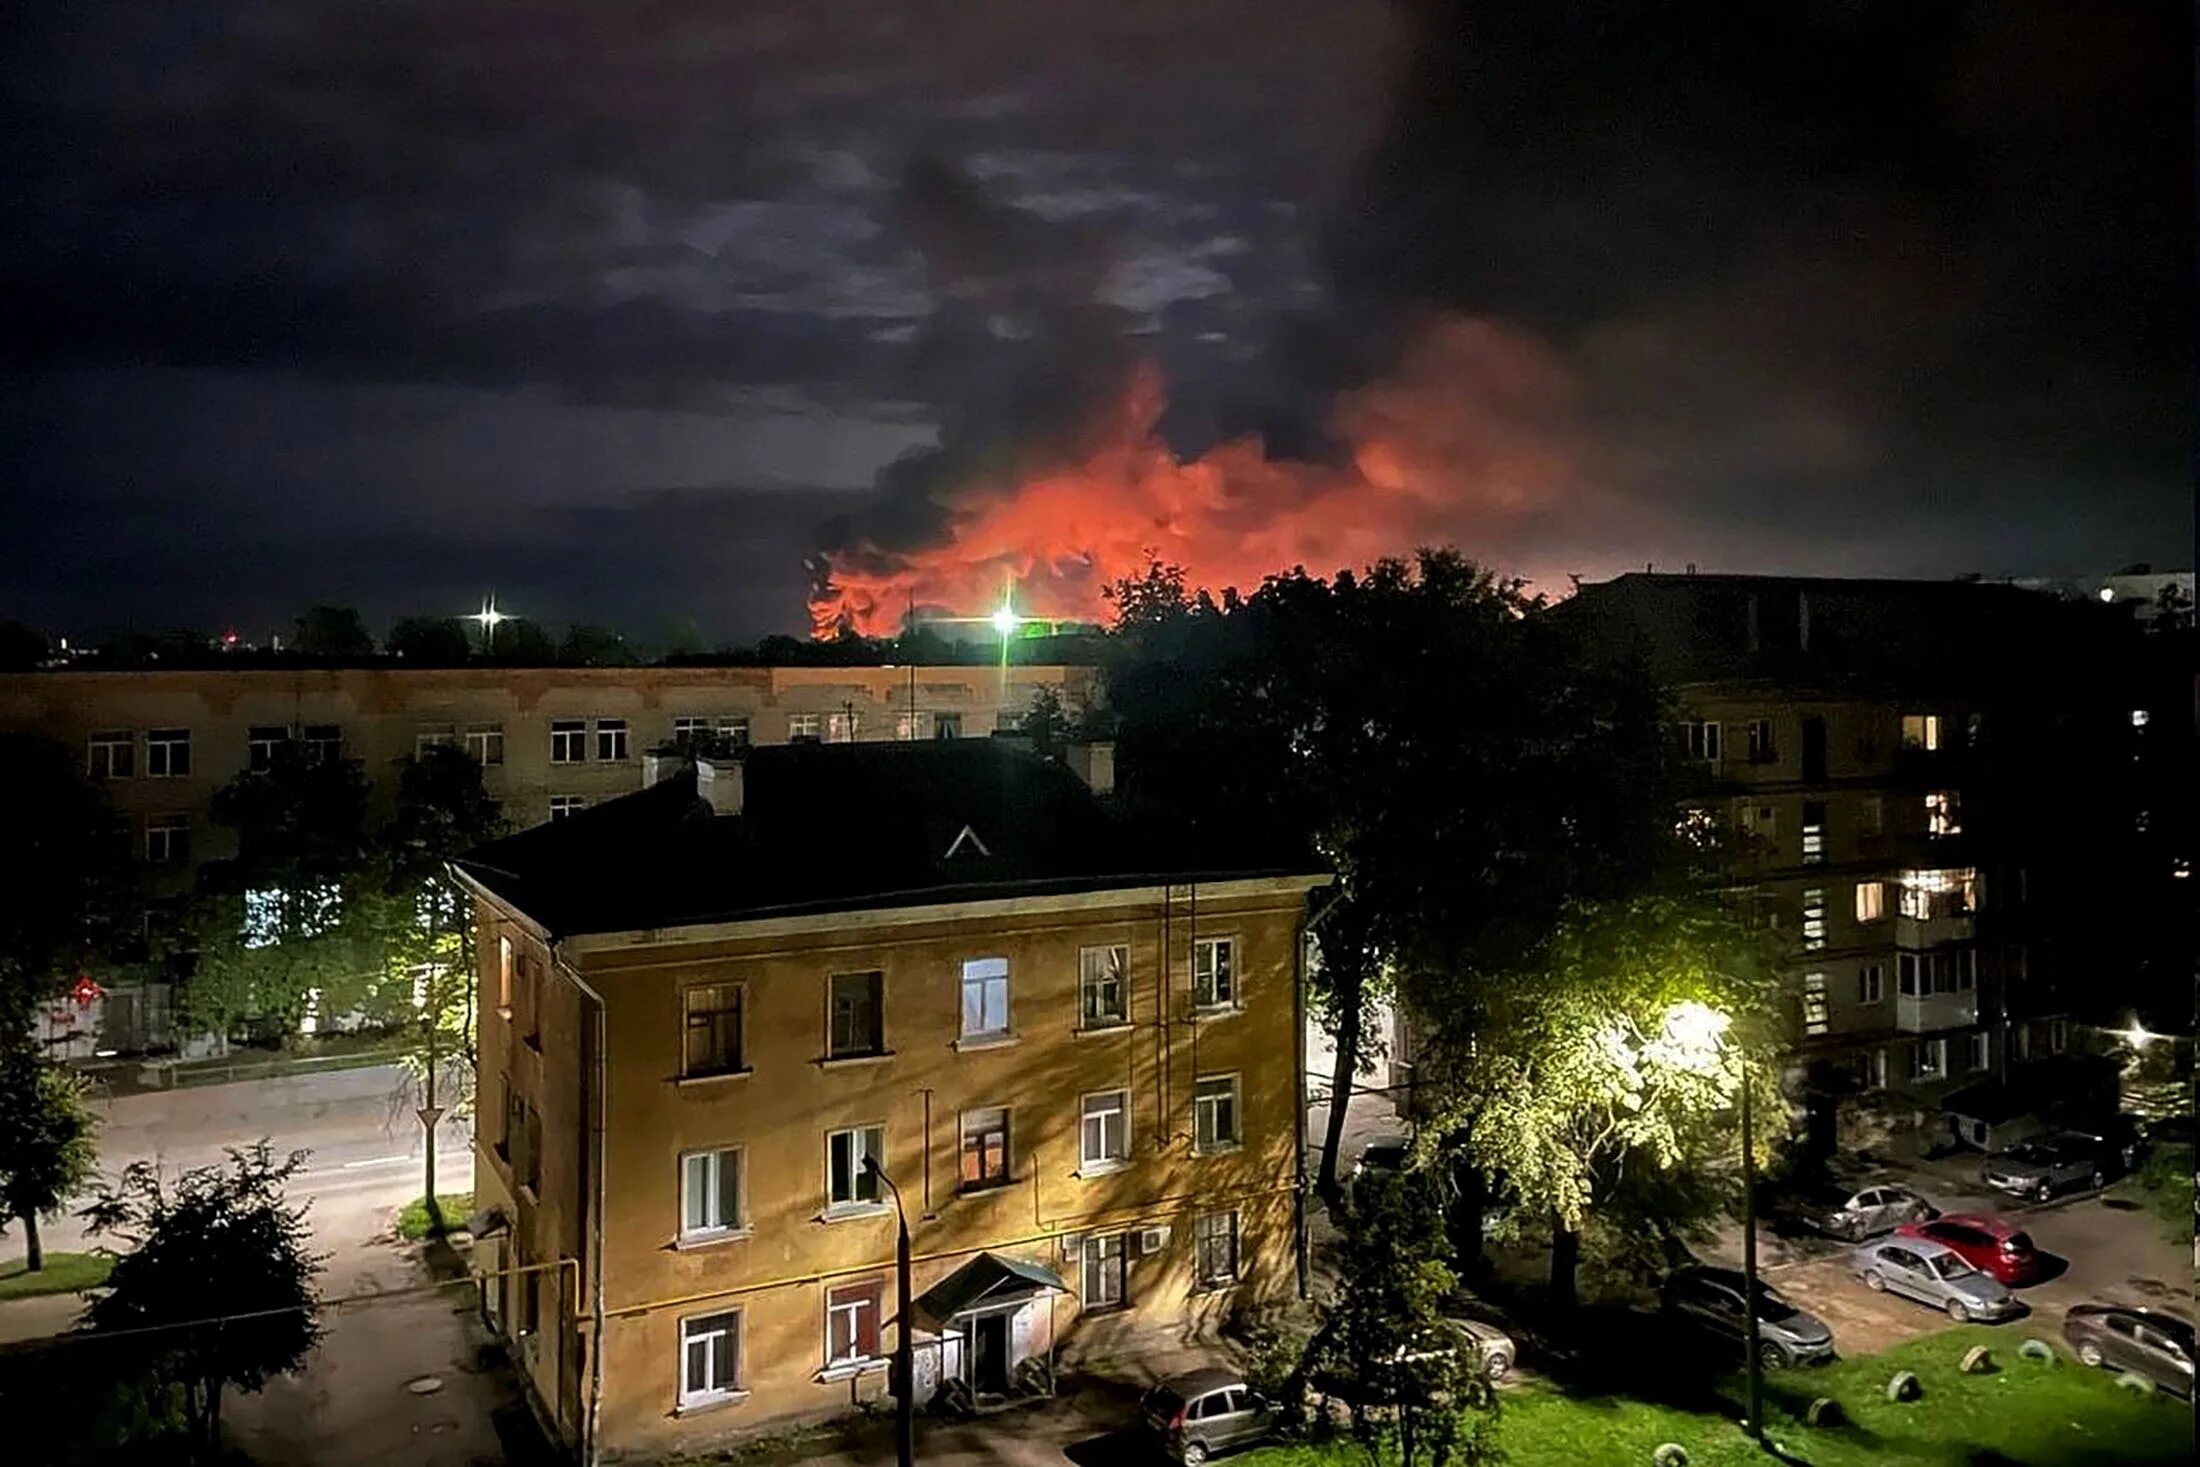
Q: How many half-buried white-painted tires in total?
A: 6